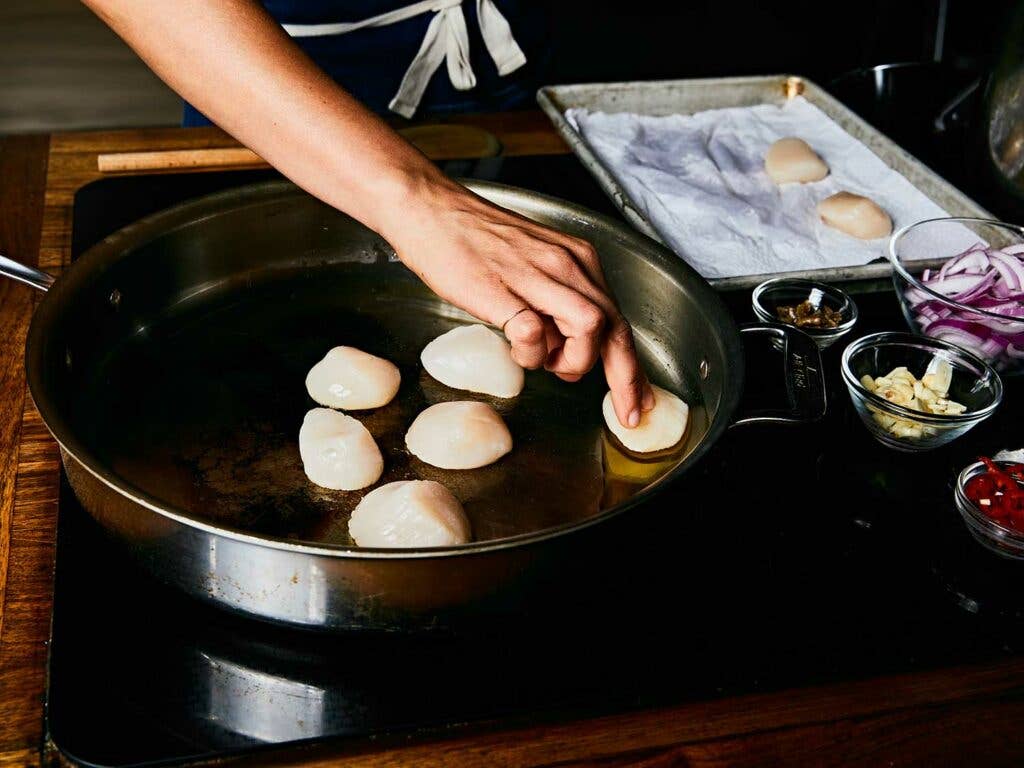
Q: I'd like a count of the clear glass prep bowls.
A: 4